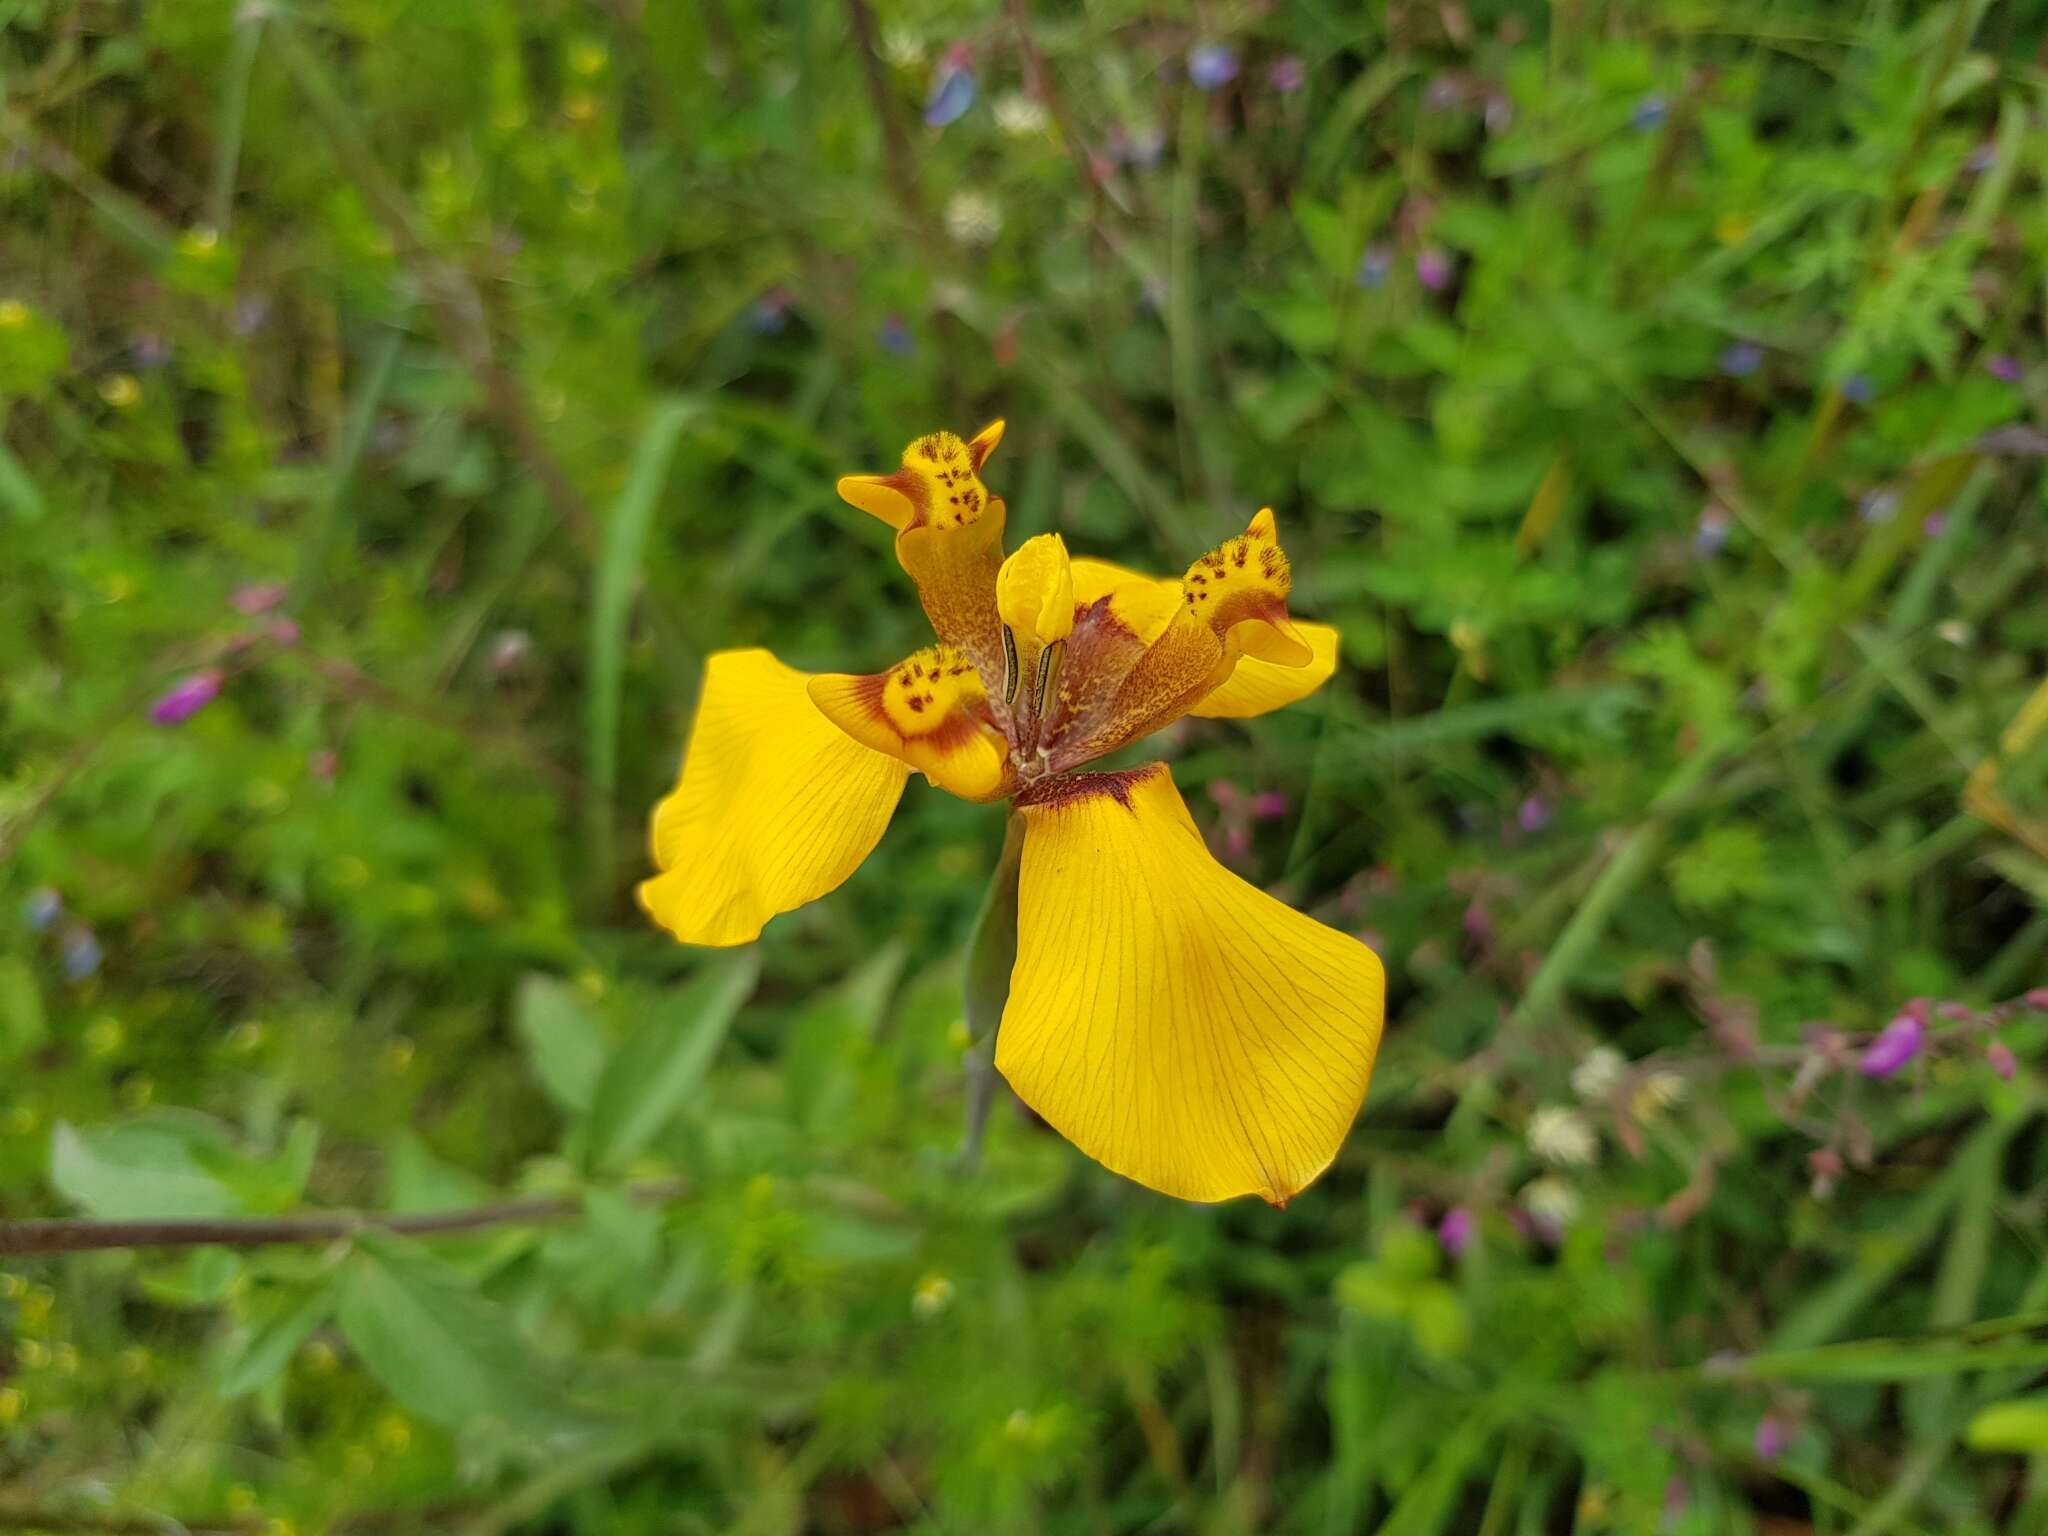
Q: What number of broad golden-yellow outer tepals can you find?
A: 3